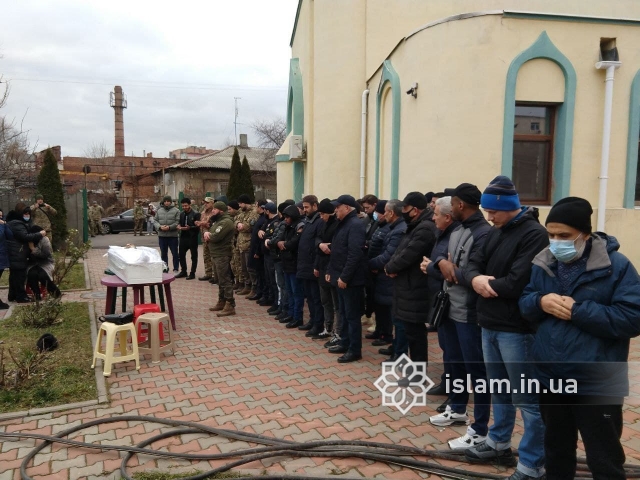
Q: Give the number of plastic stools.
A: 3